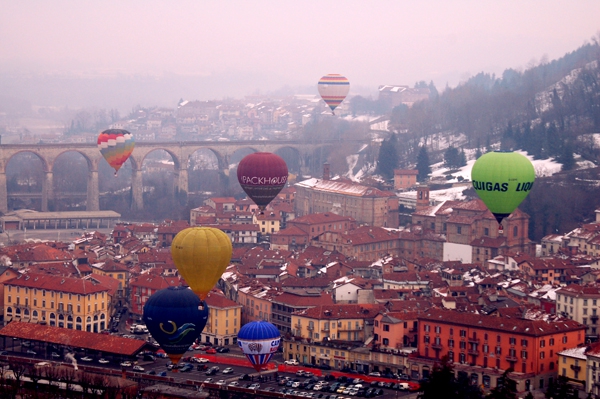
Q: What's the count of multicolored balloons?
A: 3